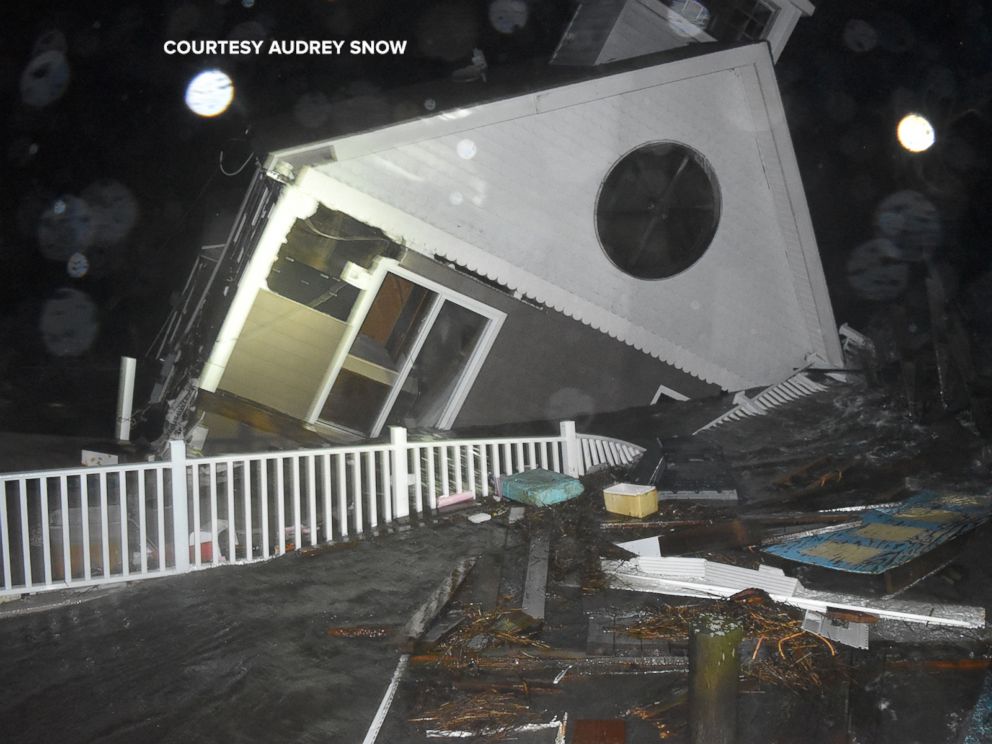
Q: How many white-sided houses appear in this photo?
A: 1